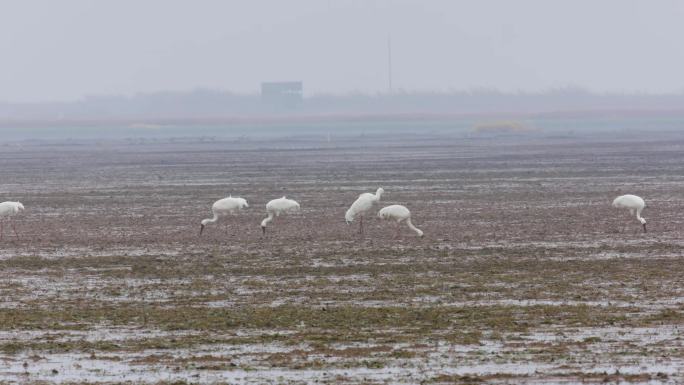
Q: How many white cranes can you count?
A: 6